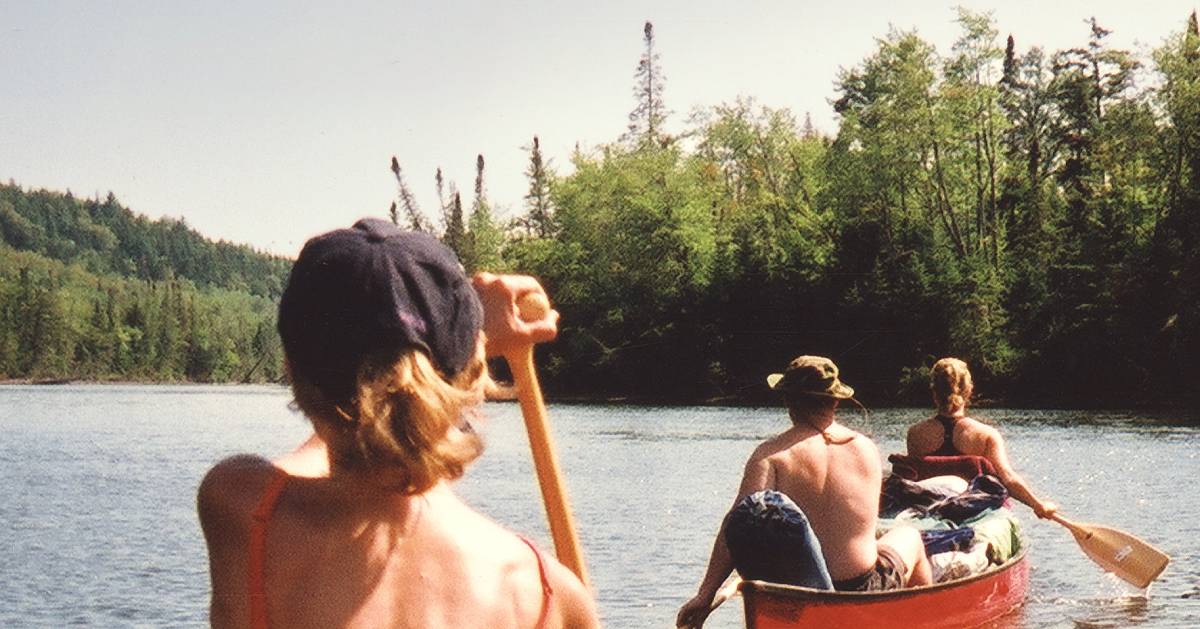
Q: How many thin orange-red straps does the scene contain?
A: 2